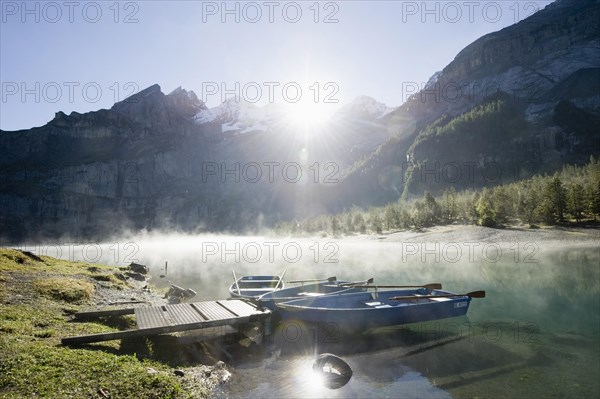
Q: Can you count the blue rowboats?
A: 3